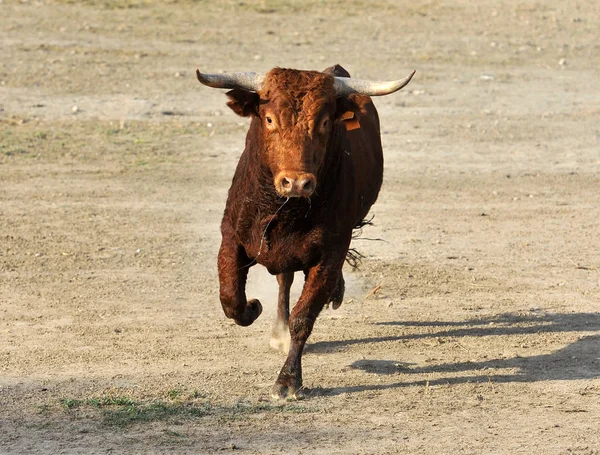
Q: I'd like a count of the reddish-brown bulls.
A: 1